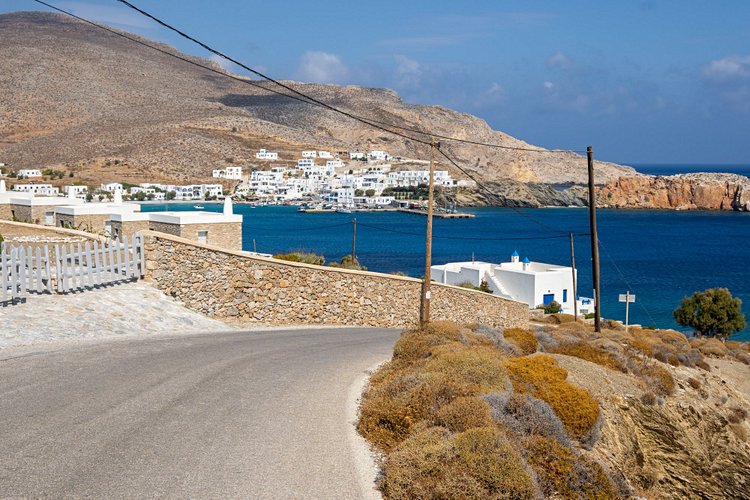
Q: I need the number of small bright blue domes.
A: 2